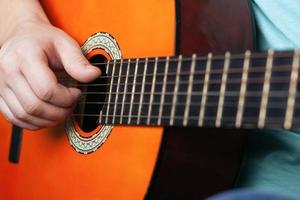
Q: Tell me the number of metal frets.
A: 15